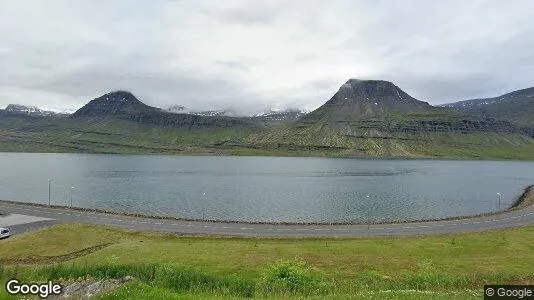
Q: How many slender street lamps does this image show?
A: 5